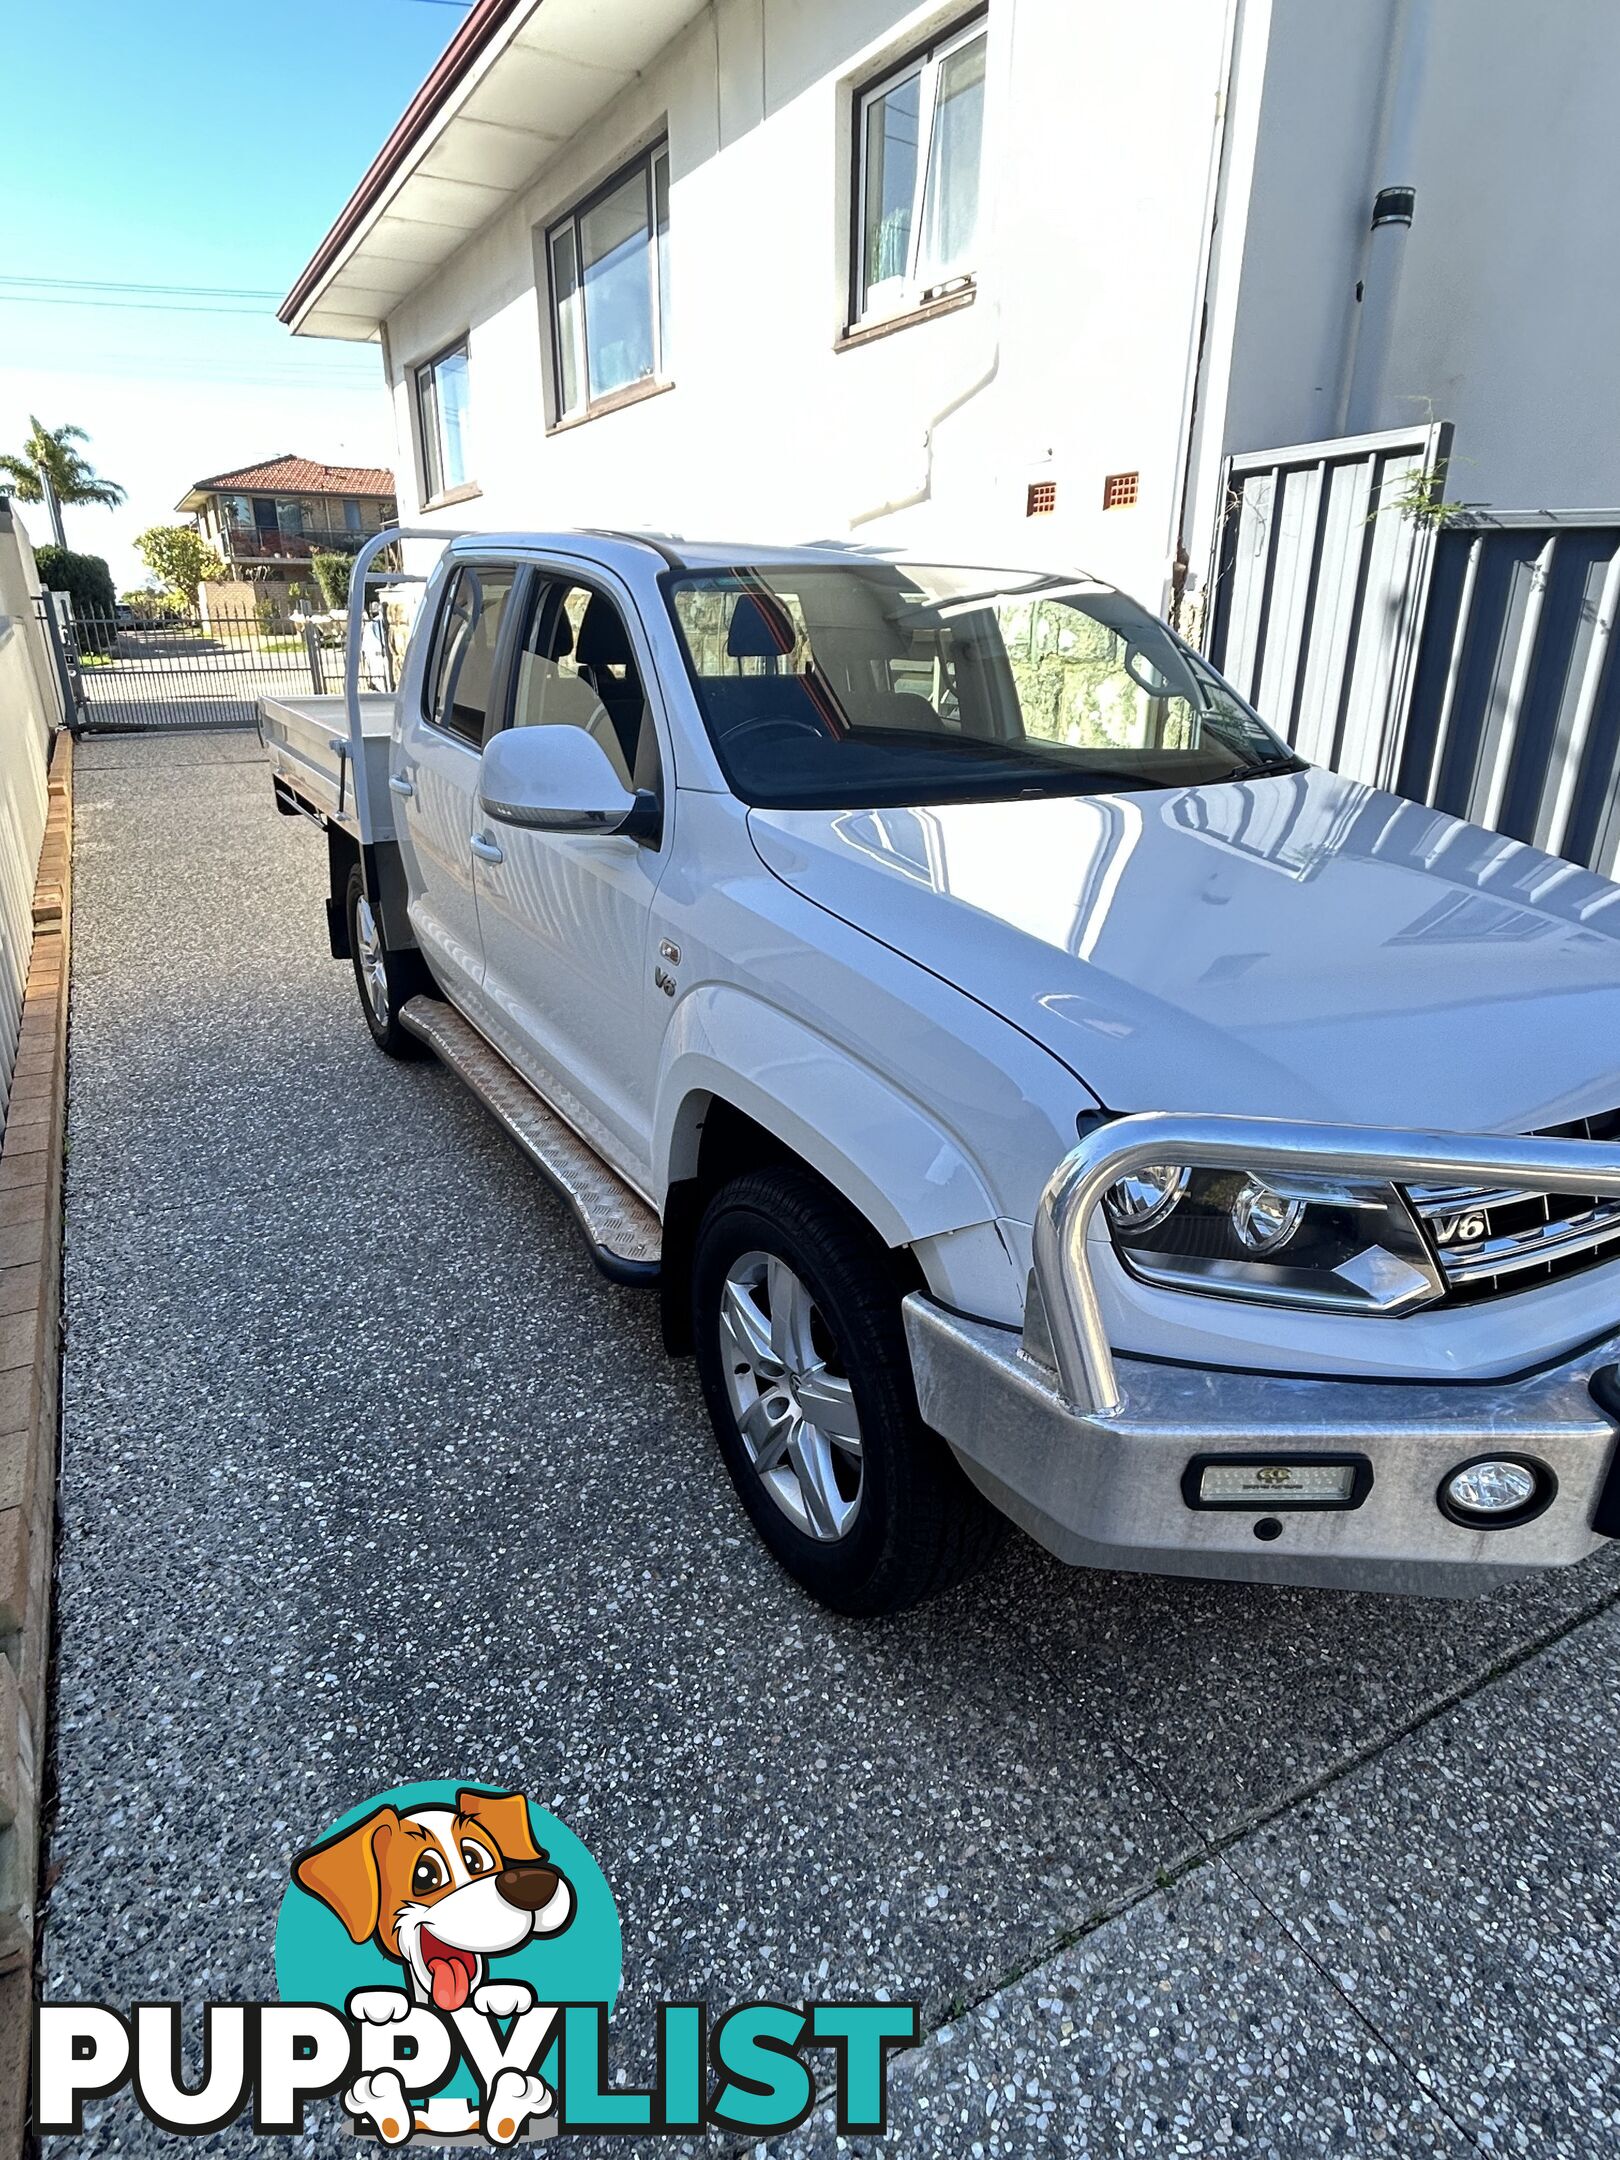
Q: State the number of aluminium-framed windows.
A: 3